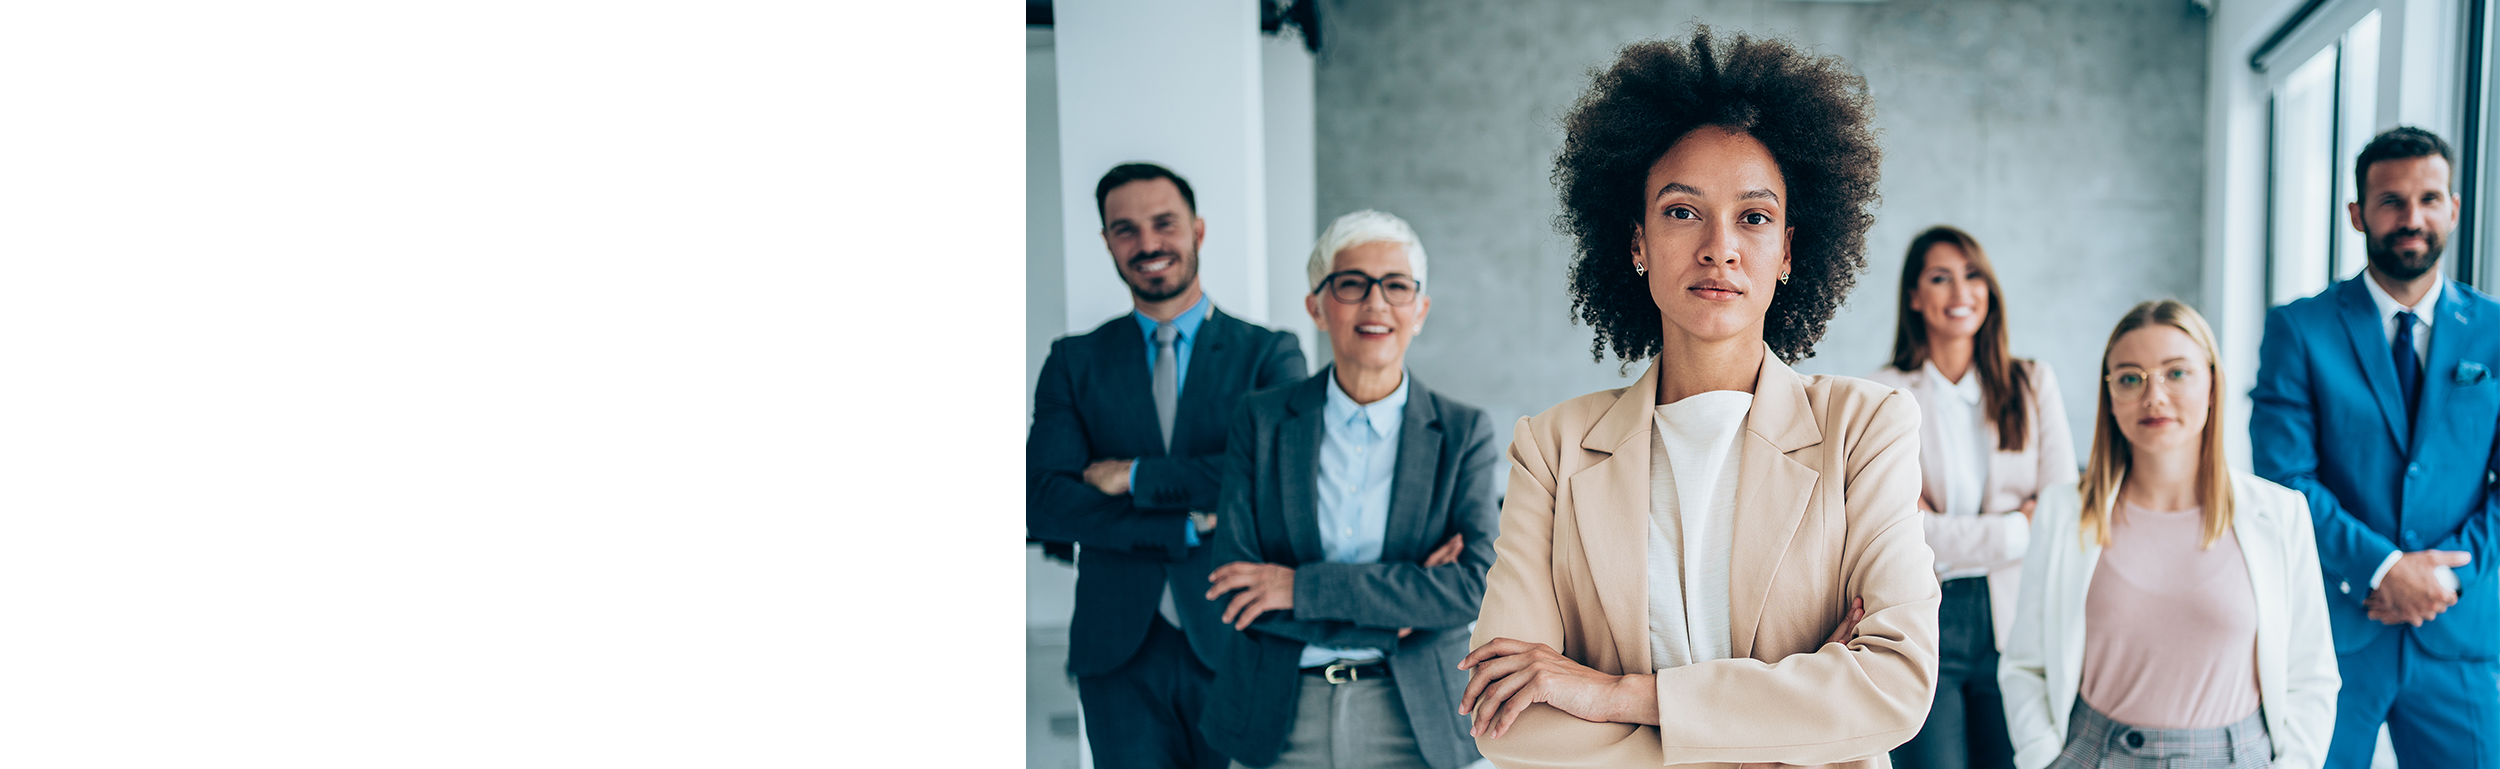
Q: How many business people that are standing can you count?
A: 6